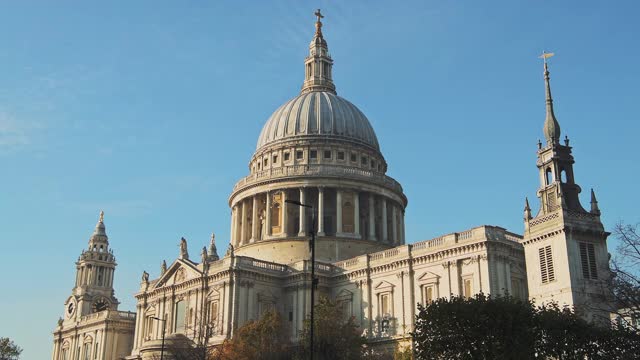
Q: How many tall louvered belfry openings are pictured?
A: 2